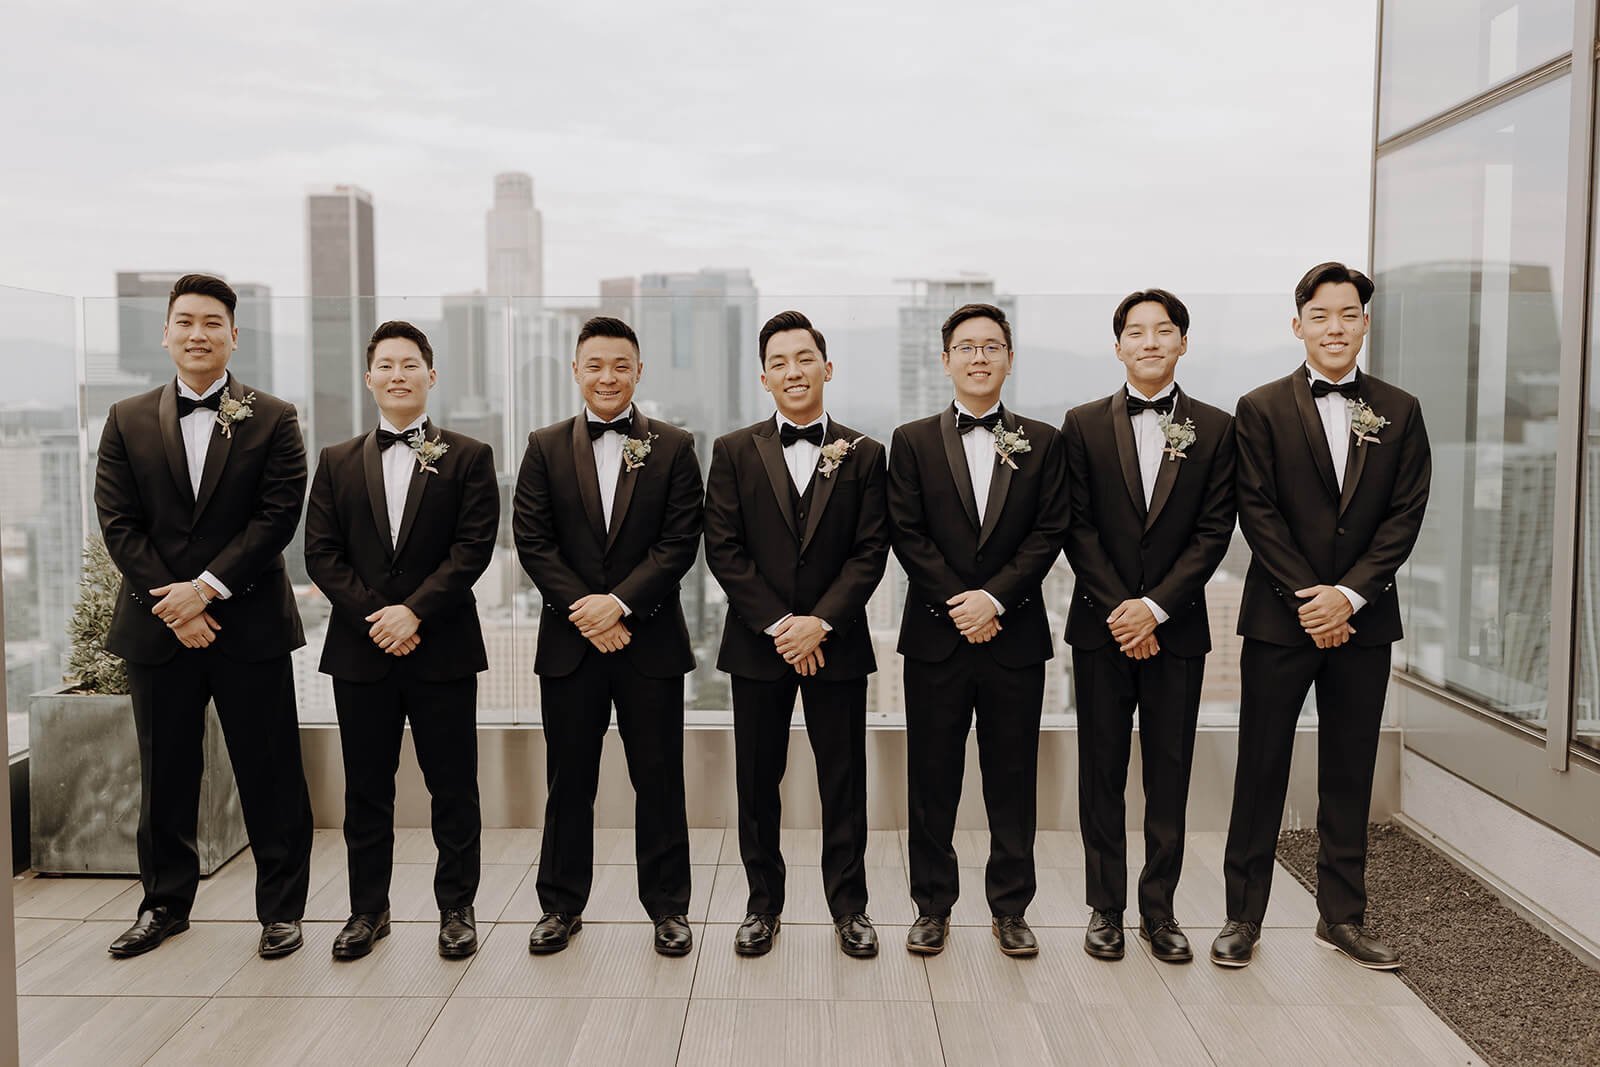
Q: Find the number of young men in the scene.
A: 7